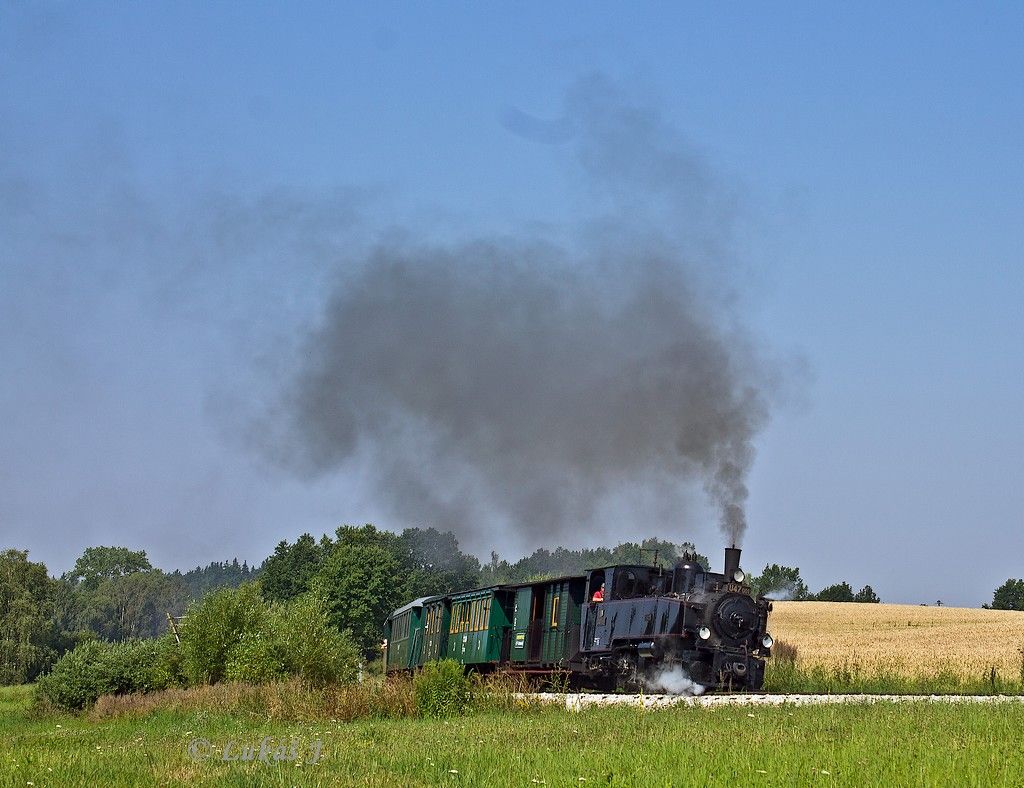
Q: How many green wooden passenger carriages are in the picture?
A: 4